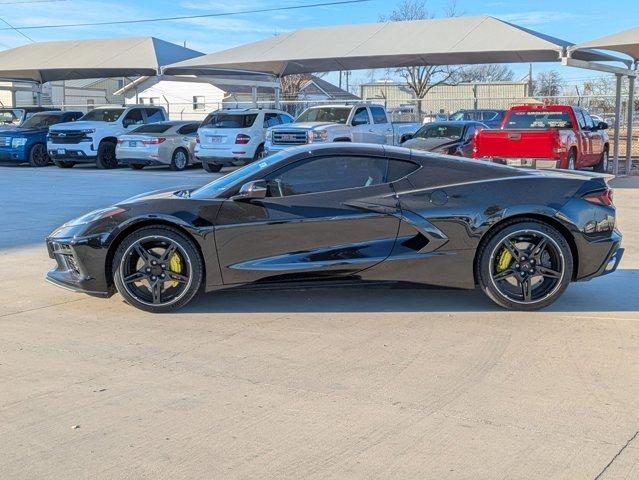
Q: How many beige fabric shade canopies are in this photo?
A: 3